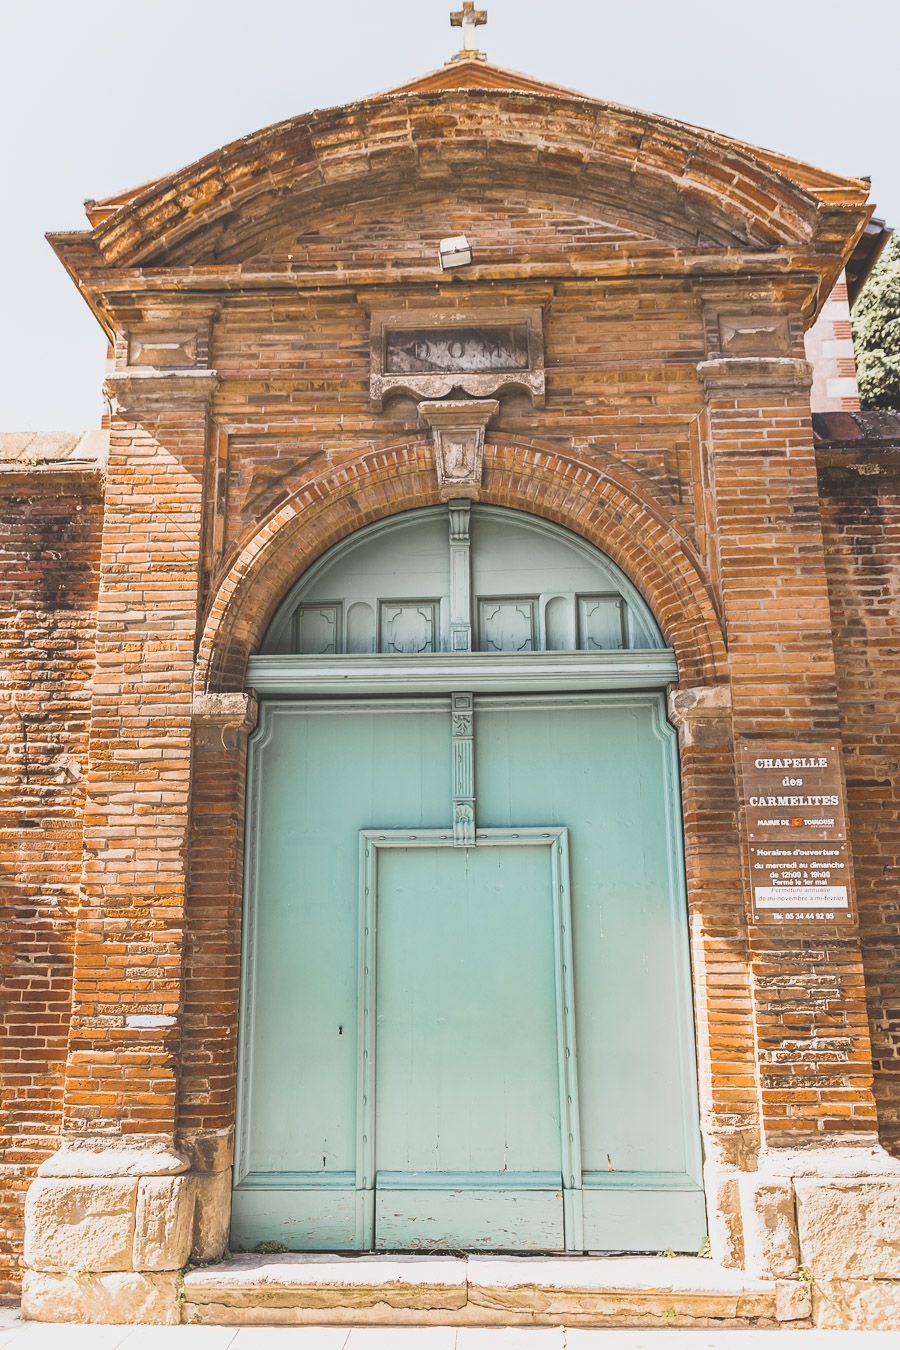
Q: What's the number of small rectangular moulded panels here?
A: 4